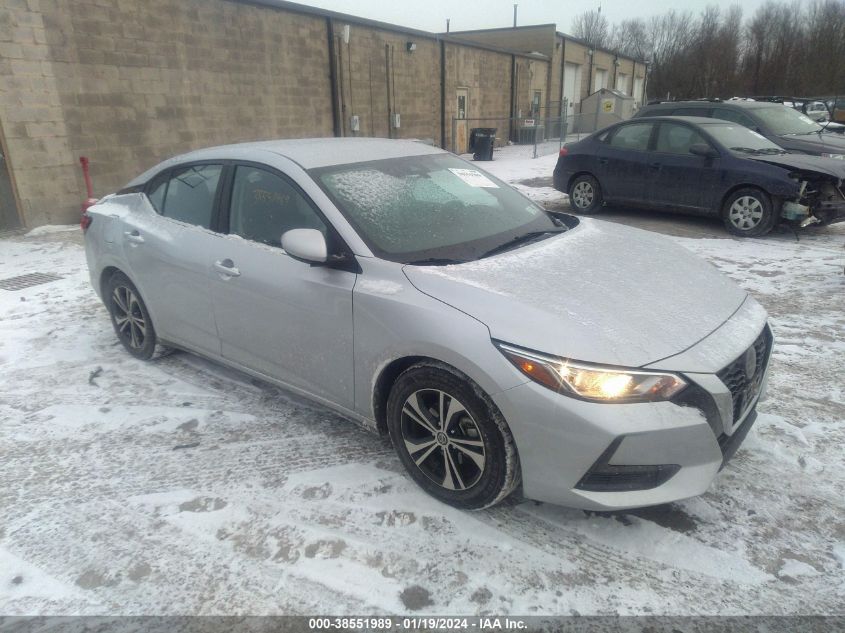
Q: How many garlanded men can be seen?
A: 0